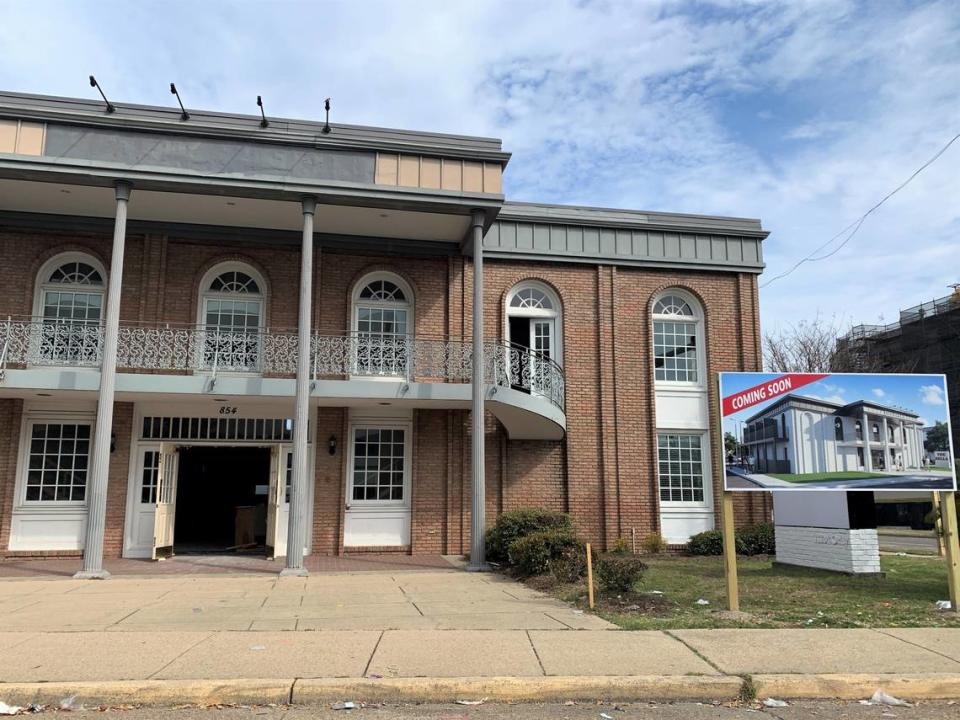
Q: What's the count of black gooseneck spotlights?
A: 4